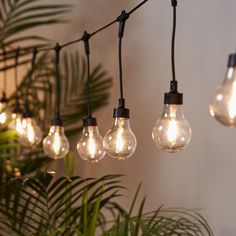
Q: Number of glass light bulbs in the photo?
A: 8